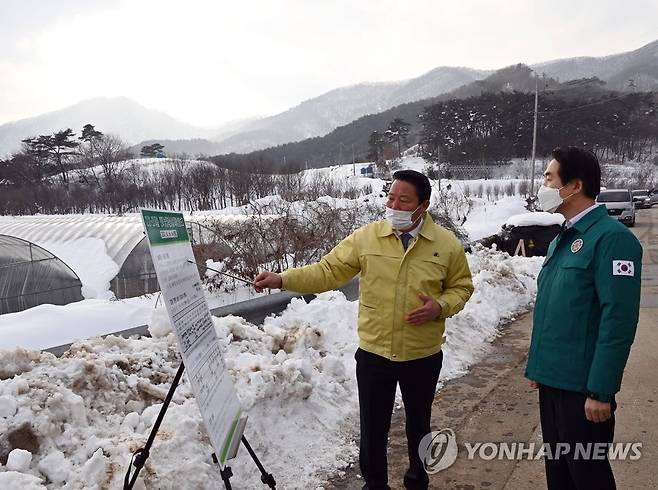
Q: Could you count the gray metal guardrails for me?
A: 1